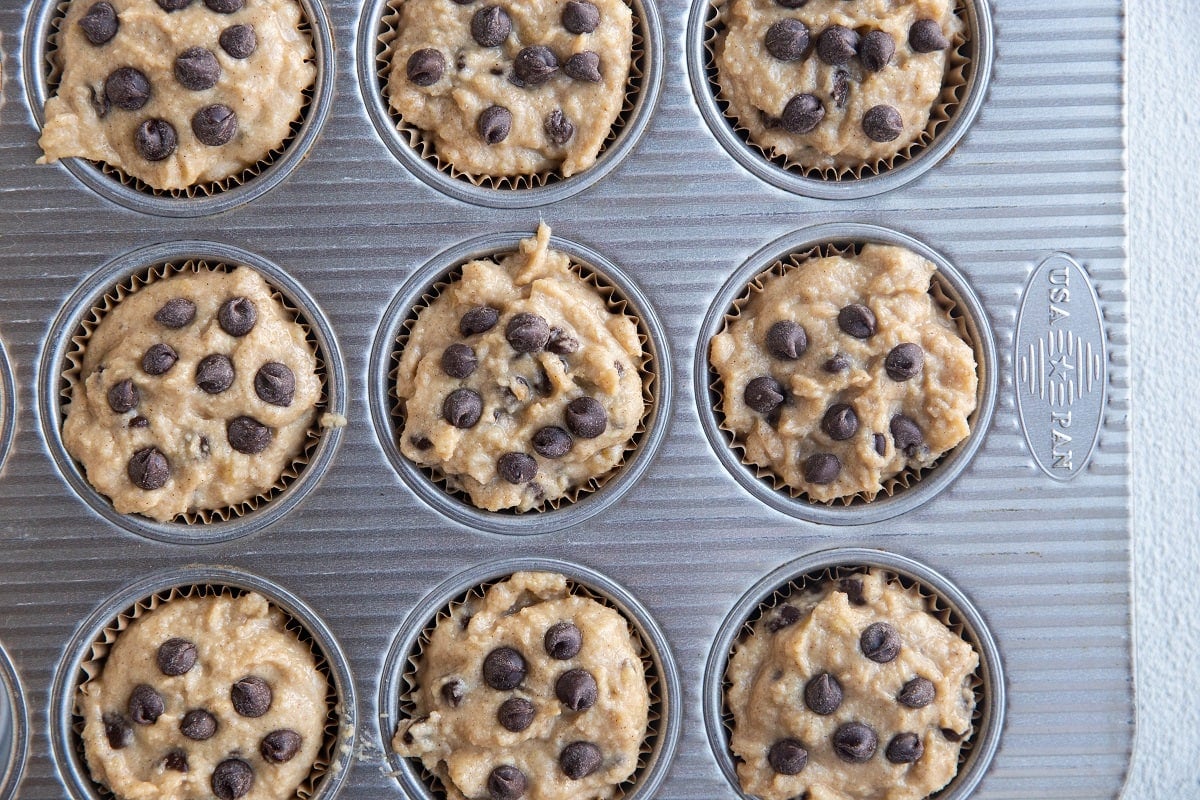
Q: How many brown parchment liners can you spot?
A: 9